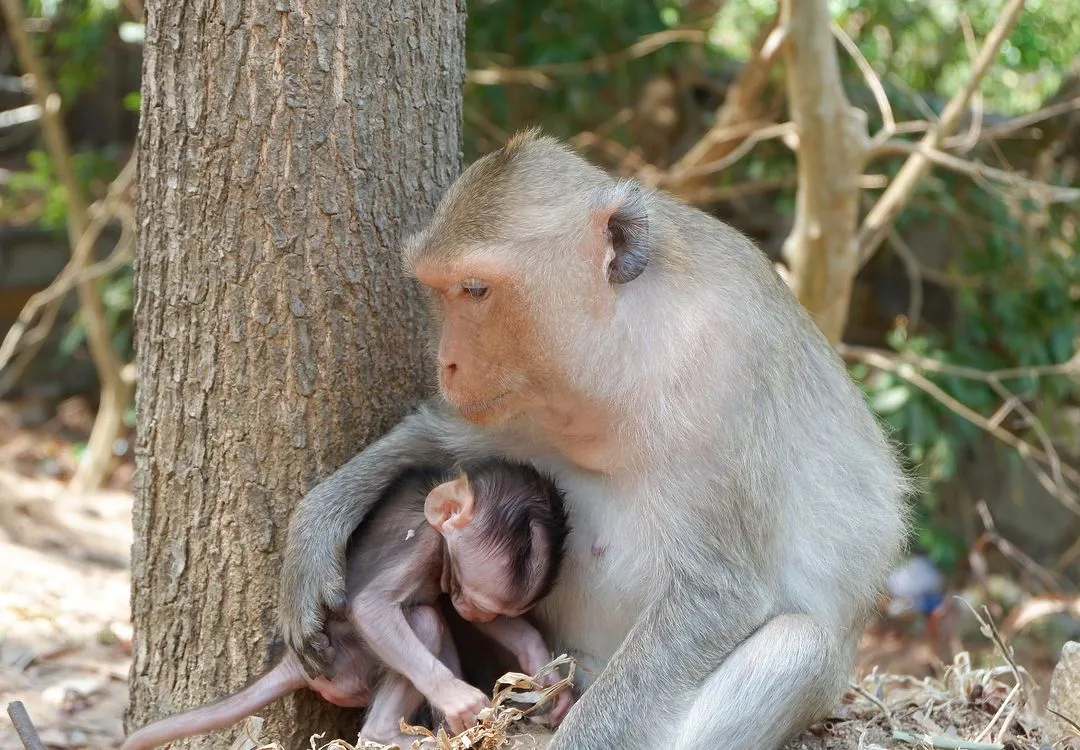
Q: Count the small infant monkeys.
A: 1